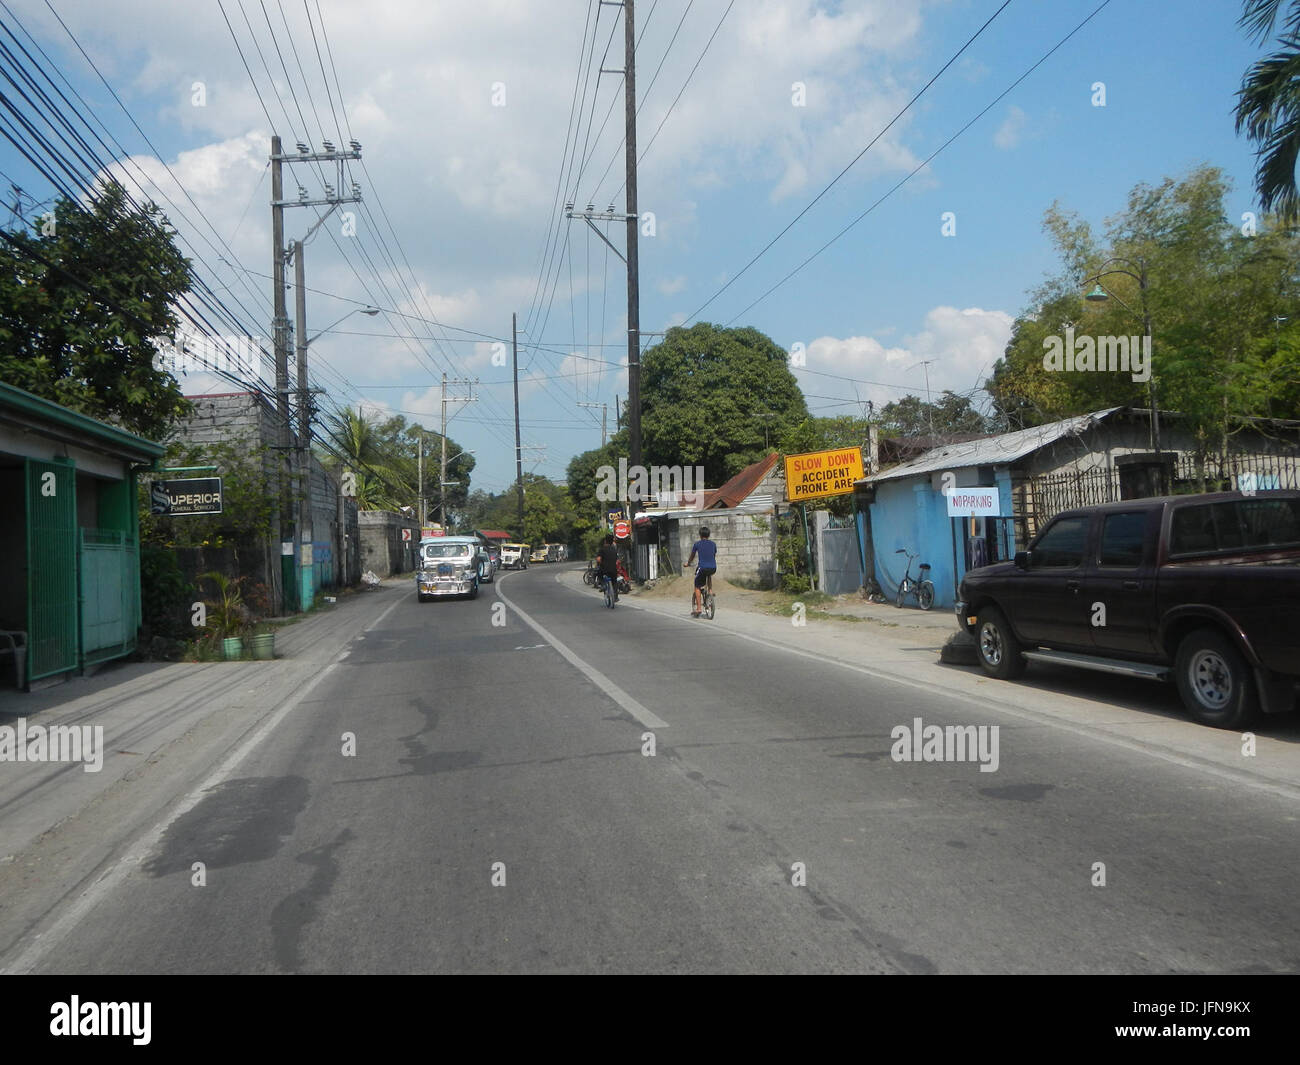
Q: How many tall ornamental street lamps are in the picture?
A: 1